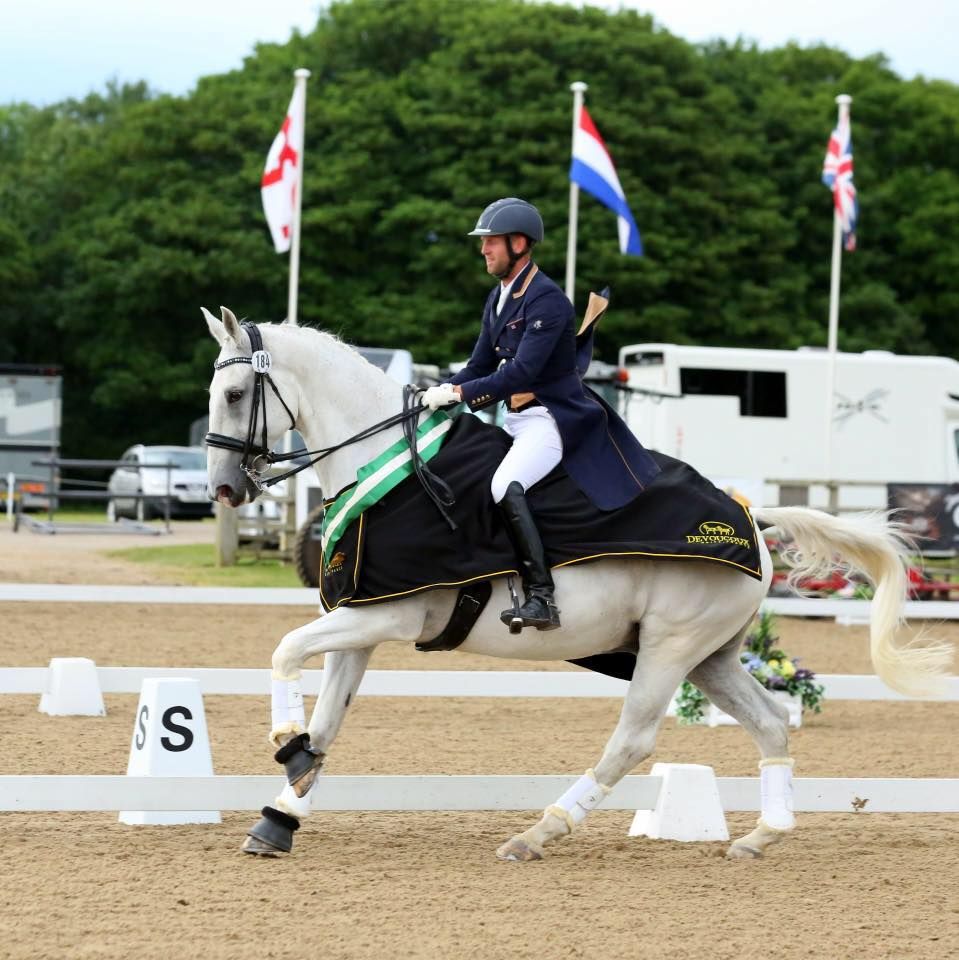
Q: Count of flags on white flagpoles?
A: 3